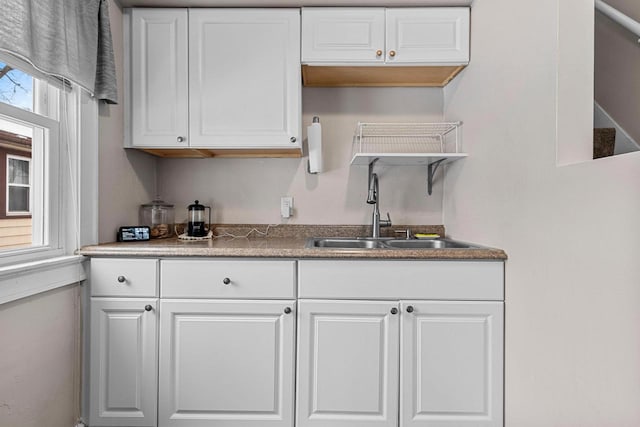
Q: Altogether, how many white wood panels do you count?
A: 11